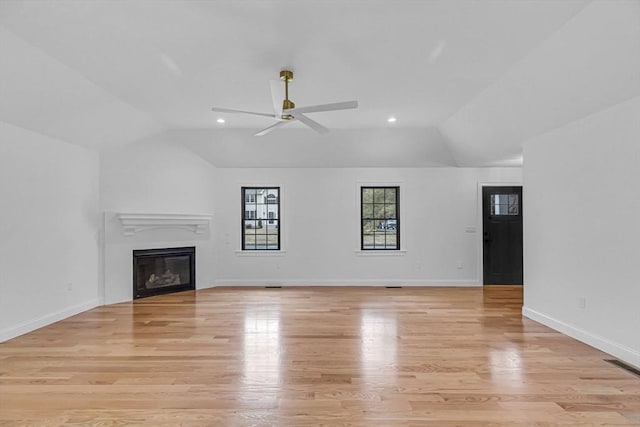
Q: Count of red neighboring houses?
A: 0